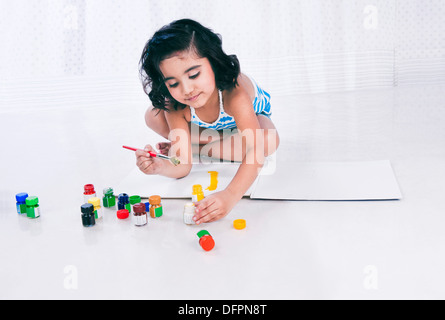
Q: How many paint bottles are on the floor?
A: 12